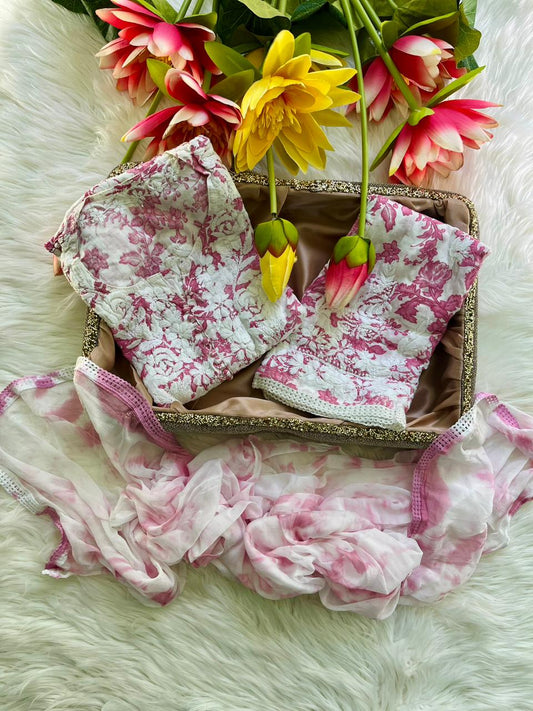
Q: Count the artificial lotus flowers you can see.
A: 7